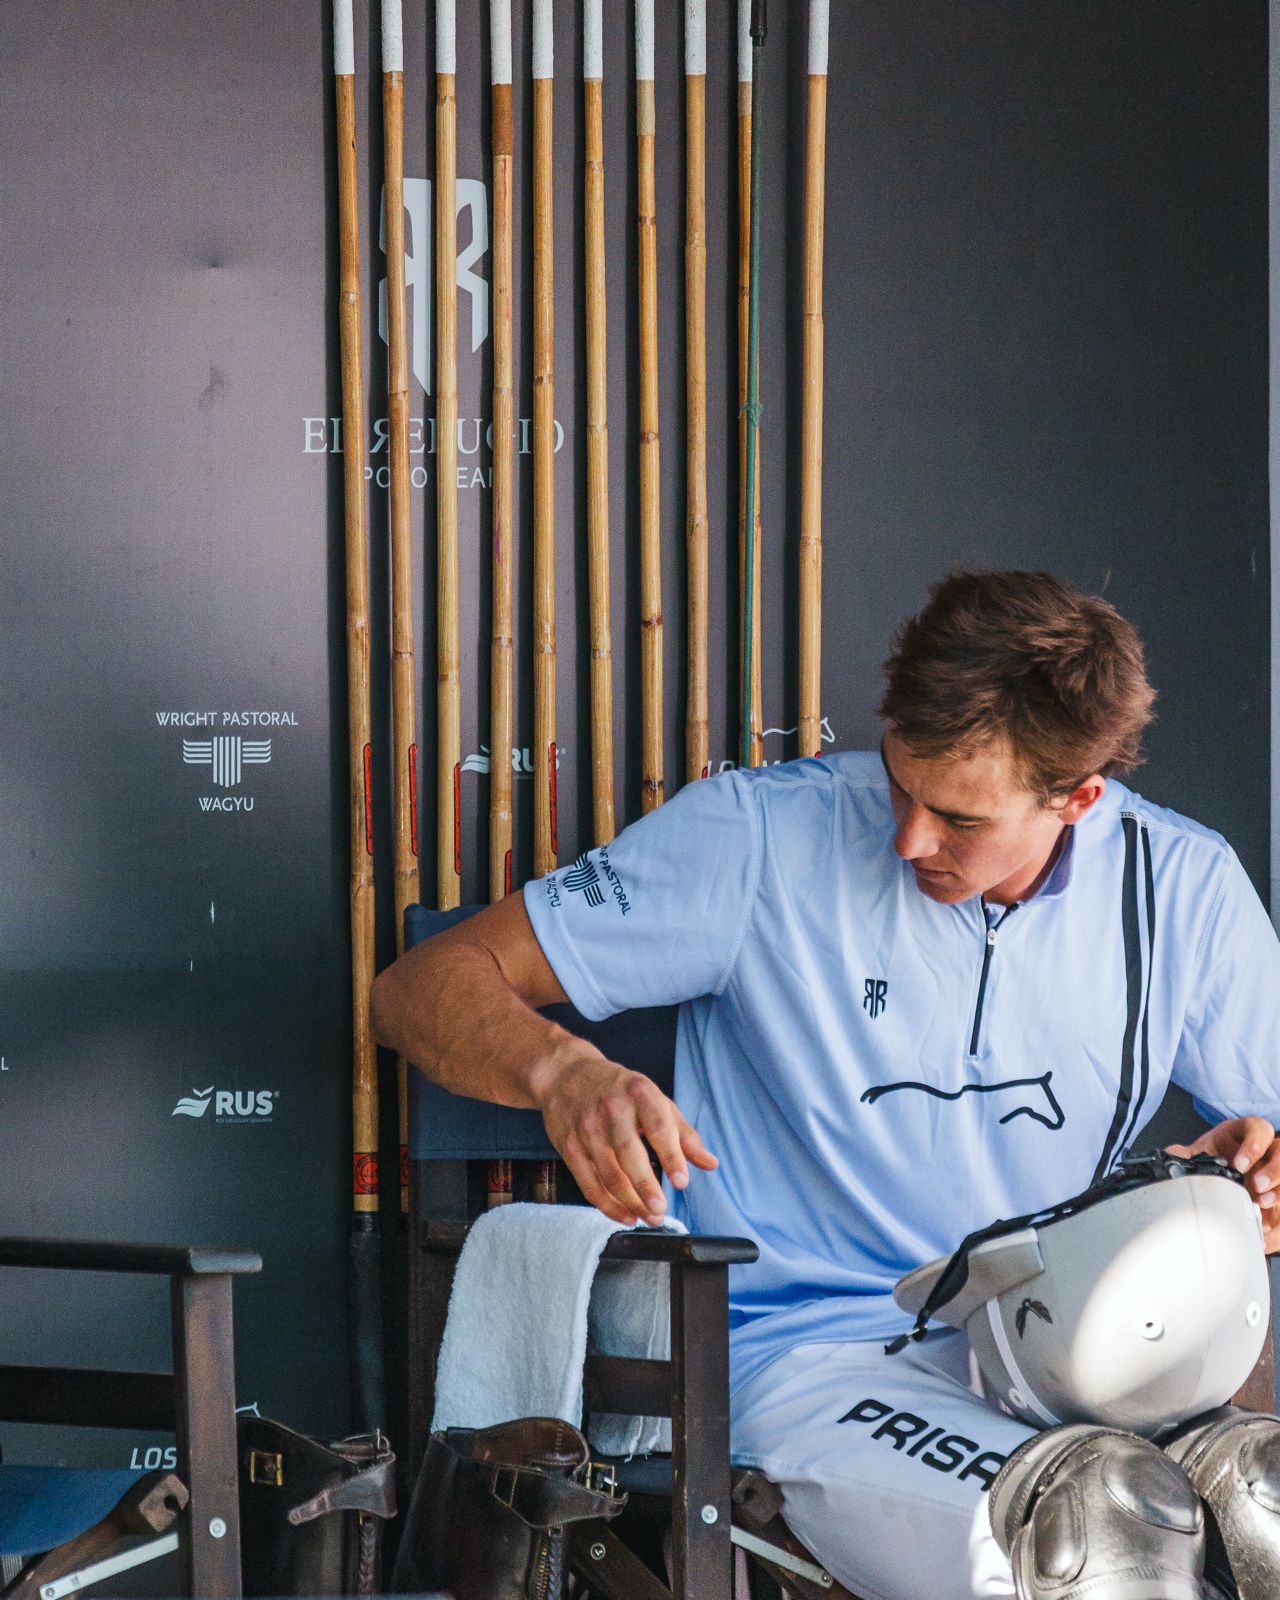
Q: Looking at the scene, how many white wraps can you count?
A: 10